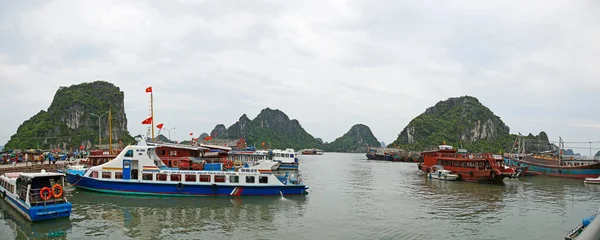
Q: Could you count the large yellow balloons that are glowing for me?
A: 0